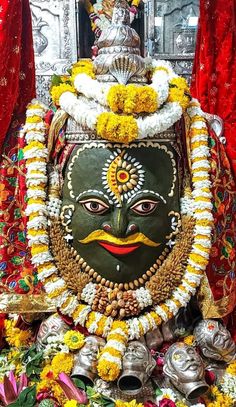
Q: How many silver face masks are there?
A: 5